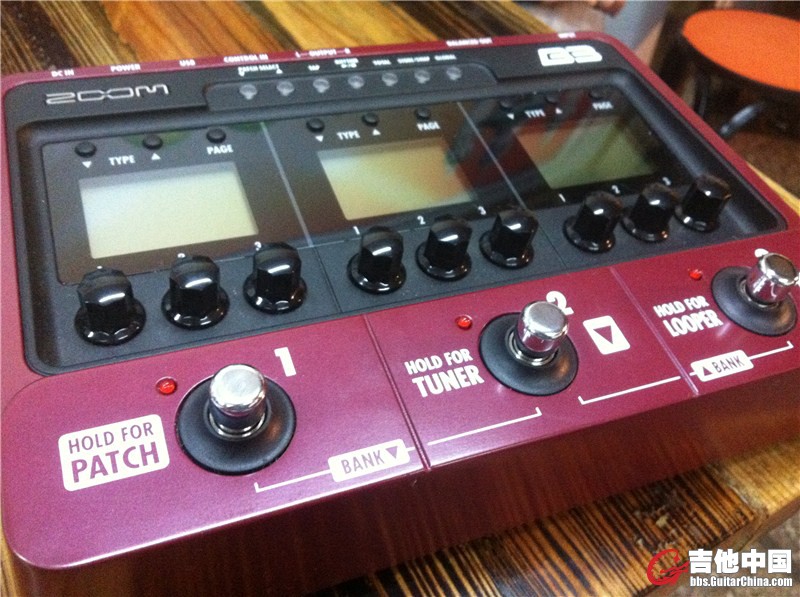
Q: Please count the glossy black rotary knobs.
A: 9